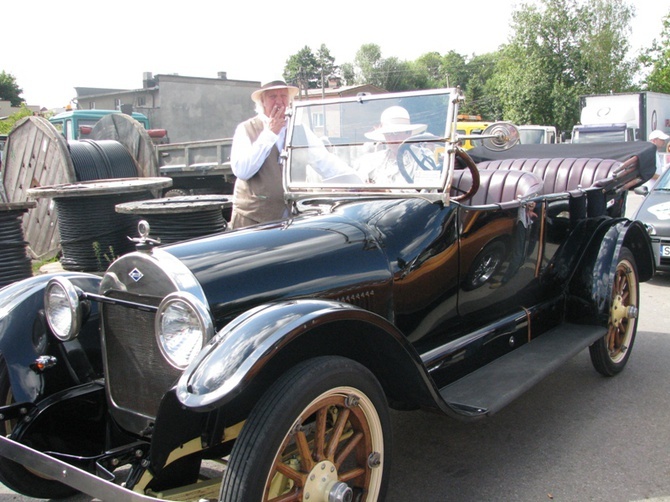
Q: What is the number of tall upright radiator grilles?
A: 1